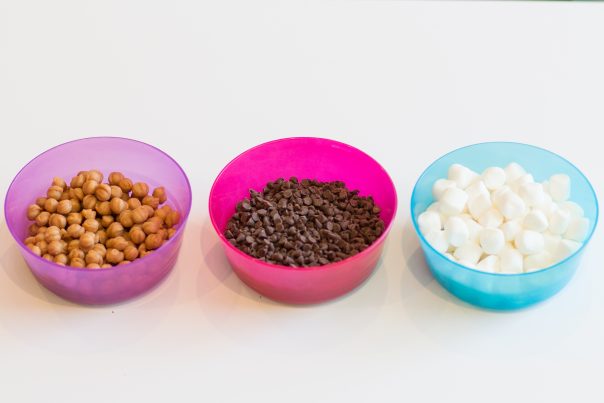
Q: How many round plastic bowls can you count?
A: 3